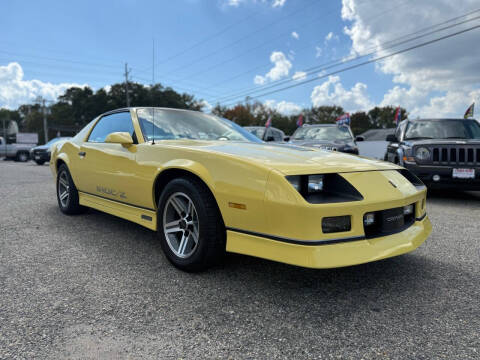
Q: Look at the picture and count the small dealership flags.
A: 5